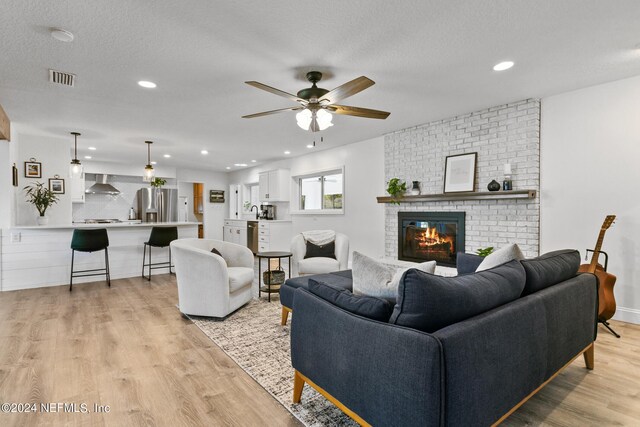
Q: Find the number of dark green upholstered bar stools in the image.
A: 2